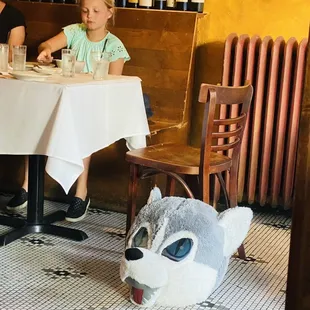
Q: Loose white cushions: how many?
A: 0